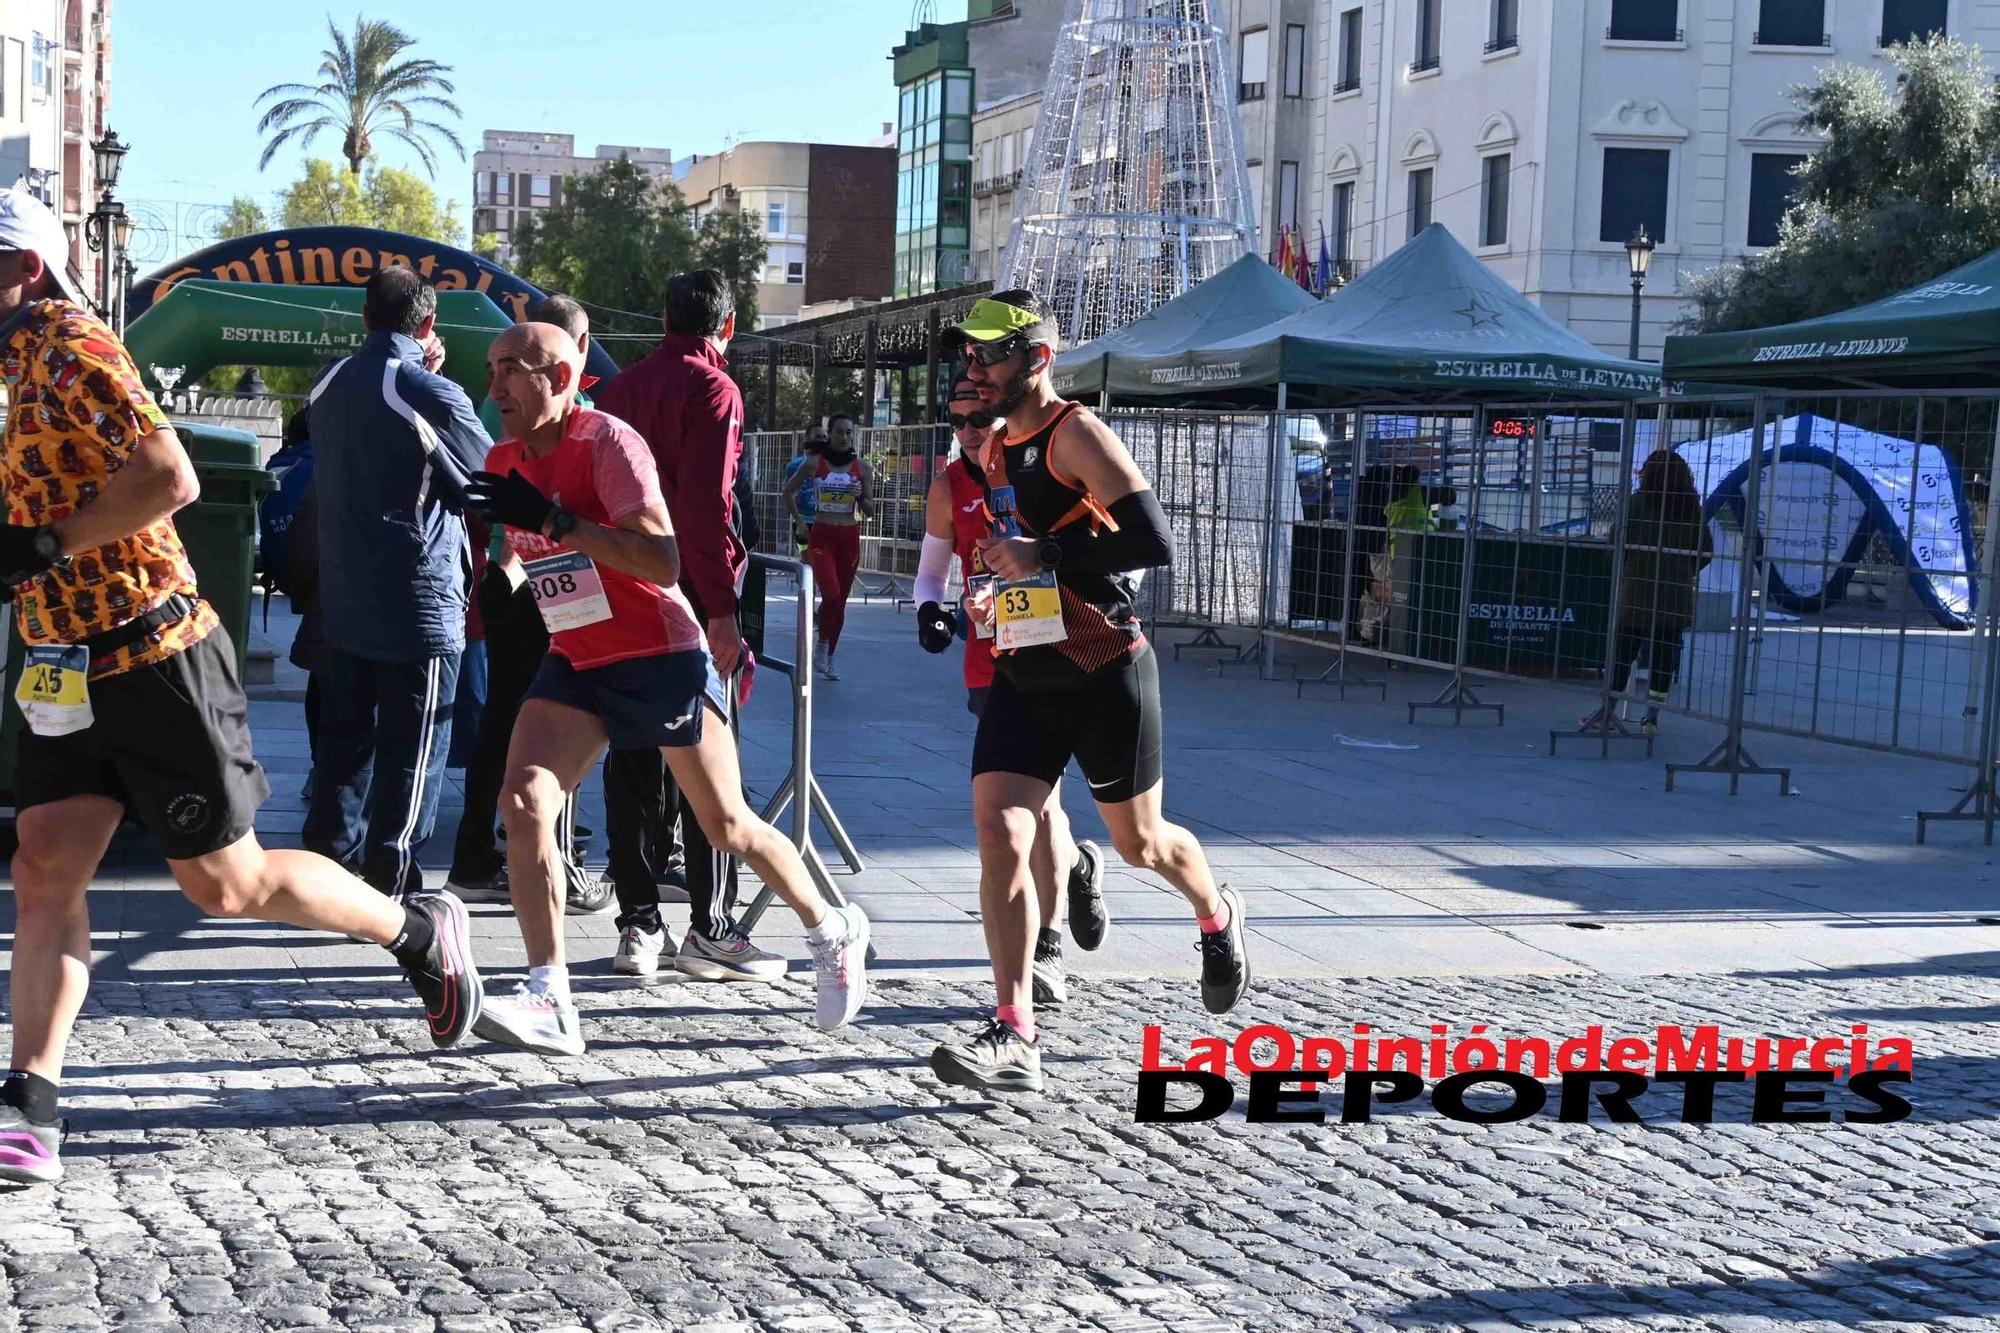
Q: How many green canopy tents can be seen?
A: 3